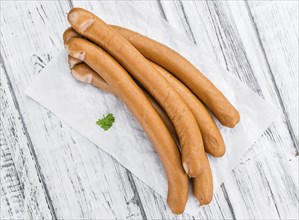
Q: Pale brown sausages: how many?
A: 5